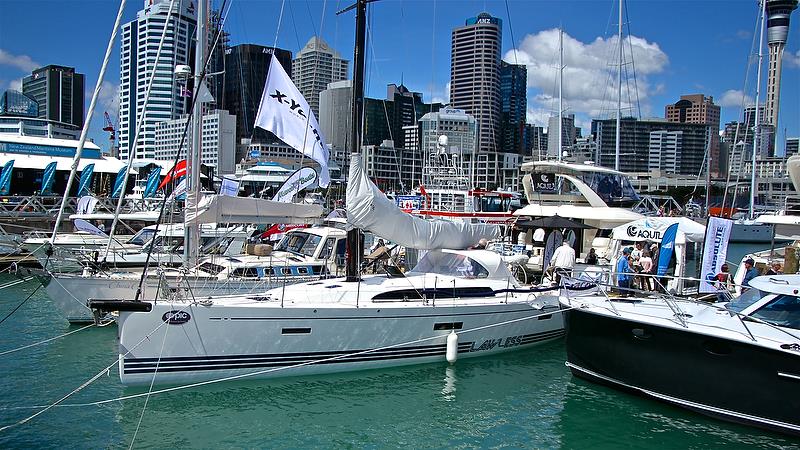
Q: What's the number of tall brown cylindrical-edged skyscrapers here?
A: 1